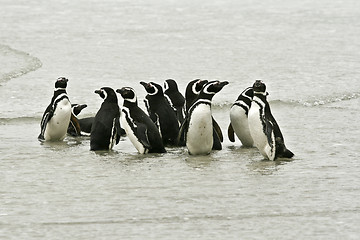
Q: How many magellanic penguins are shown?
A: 10